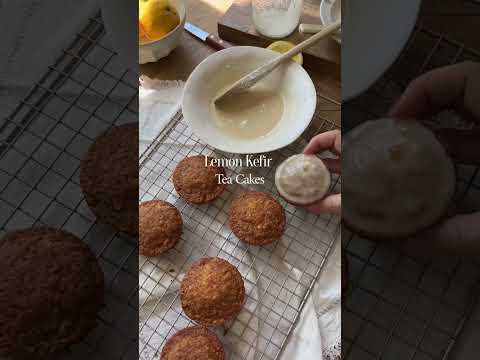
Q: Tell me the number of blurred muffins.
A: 3